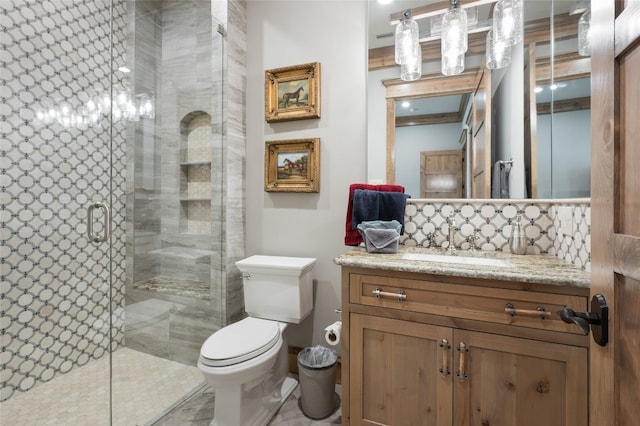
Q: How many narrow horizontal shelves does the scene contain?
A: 2